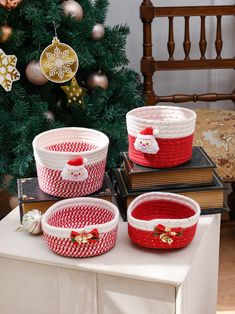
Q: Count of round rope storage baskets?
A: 4